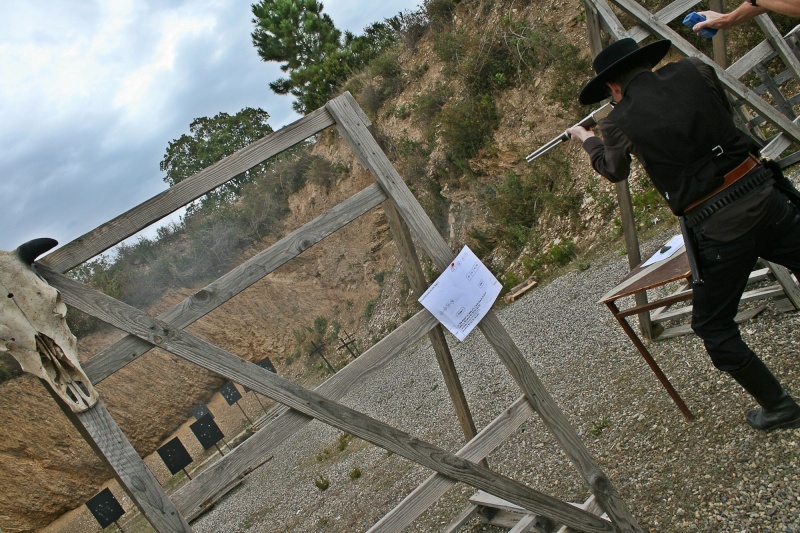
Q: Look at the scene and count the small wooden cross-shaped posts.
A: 3